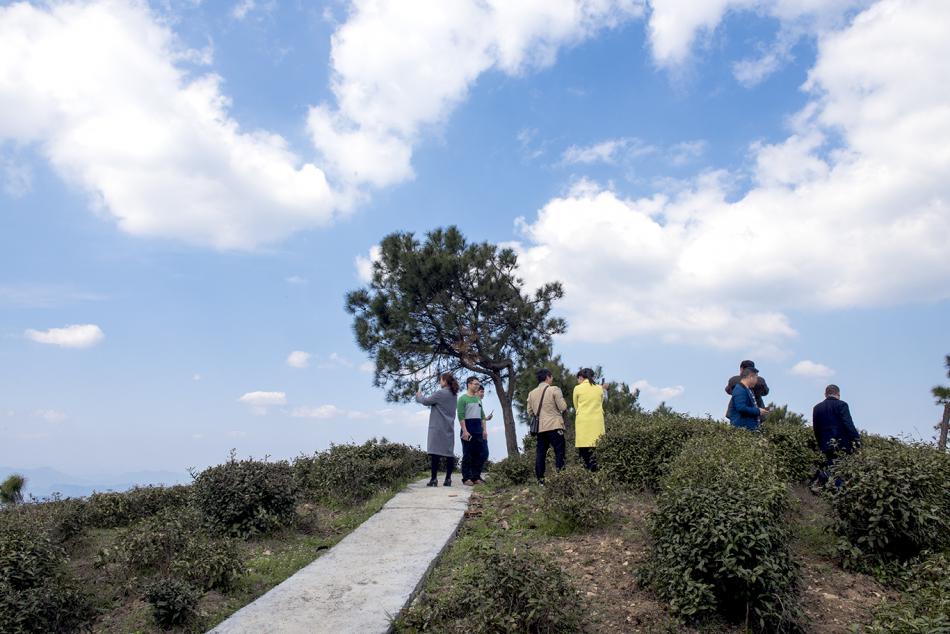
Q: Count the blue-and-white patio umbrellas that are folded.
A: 0